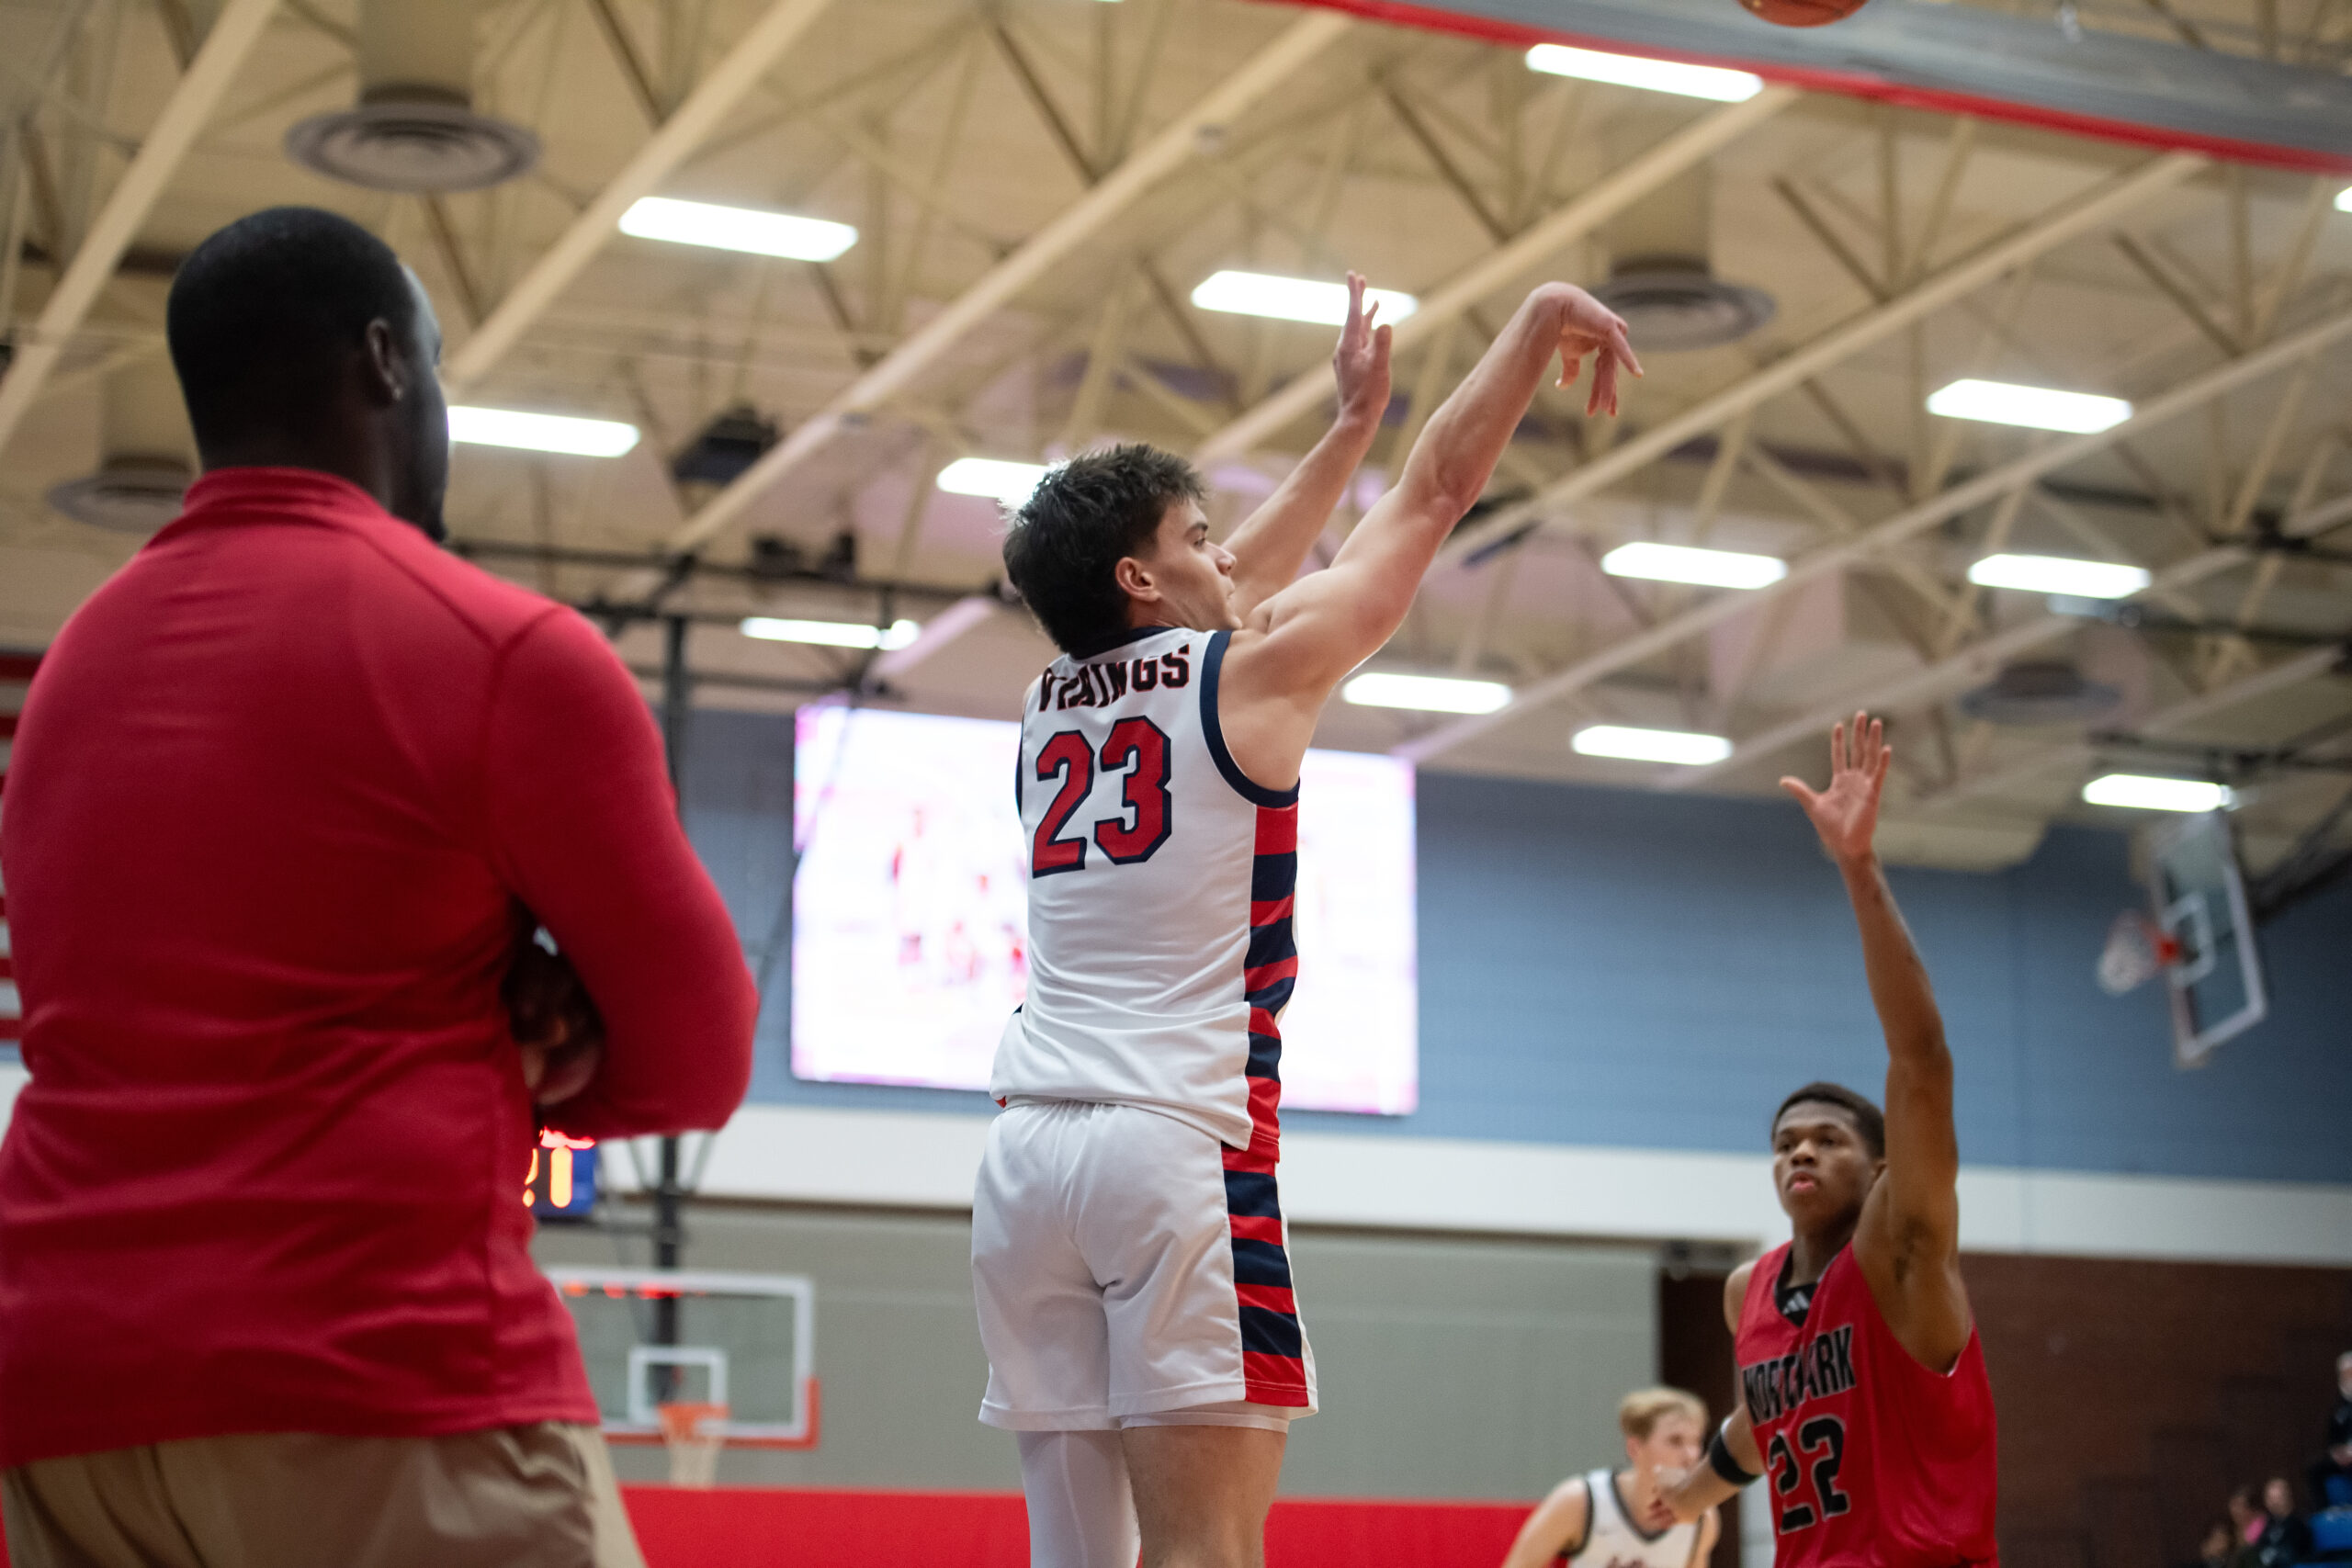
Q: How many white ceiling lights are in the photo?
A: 13